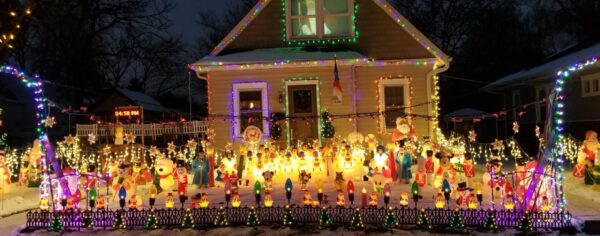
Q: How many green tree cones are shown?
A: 15